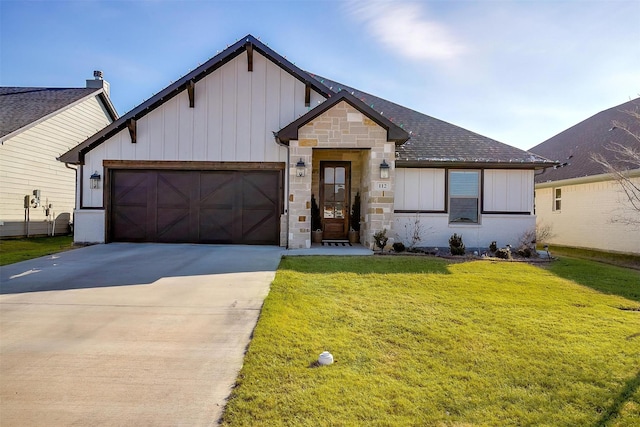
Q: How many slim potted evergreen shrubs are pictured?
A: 2